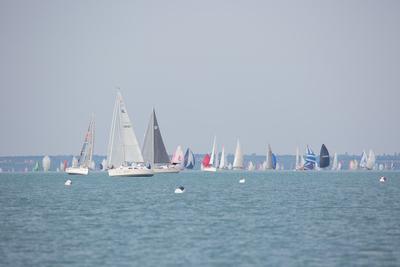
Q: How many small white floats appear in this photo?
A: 4